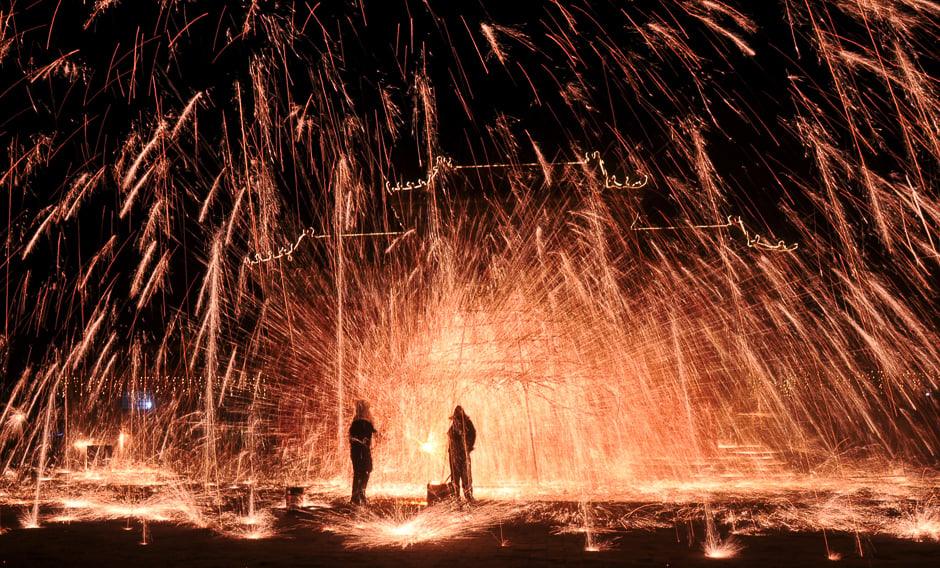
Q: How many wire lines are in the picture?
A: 3